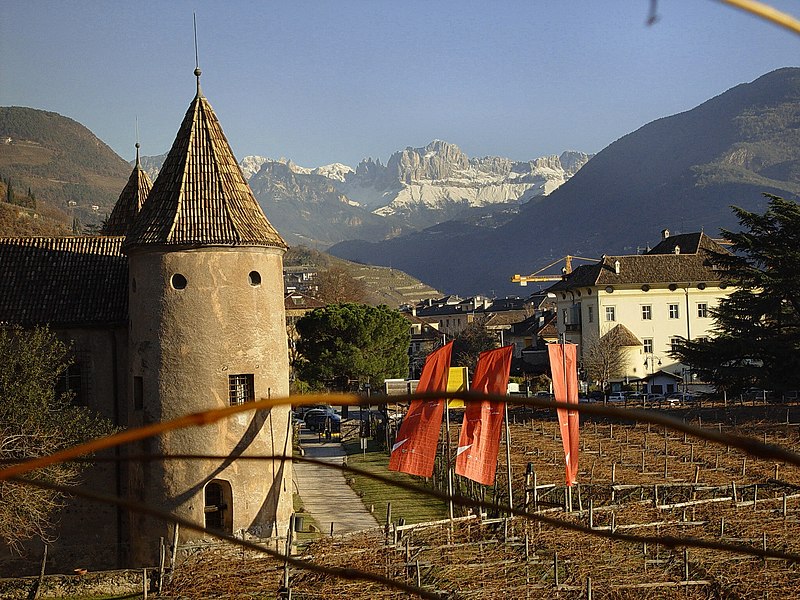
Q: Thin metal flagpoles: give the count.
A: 3